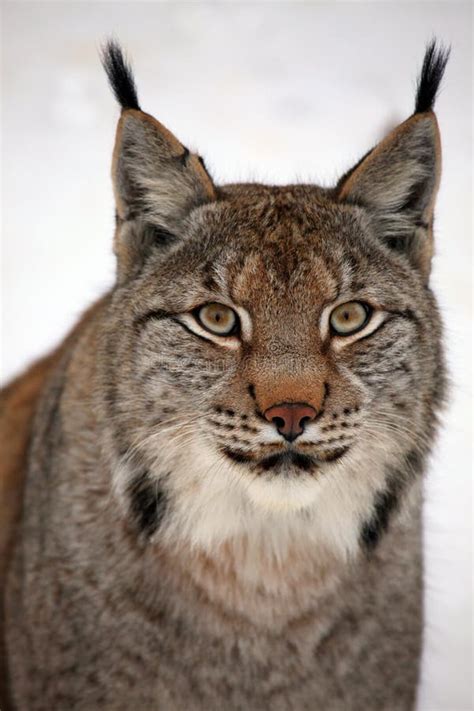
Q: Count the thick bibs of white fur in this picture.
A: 1